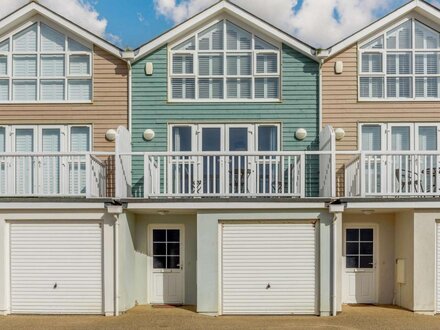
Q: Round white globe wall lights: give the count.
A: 4